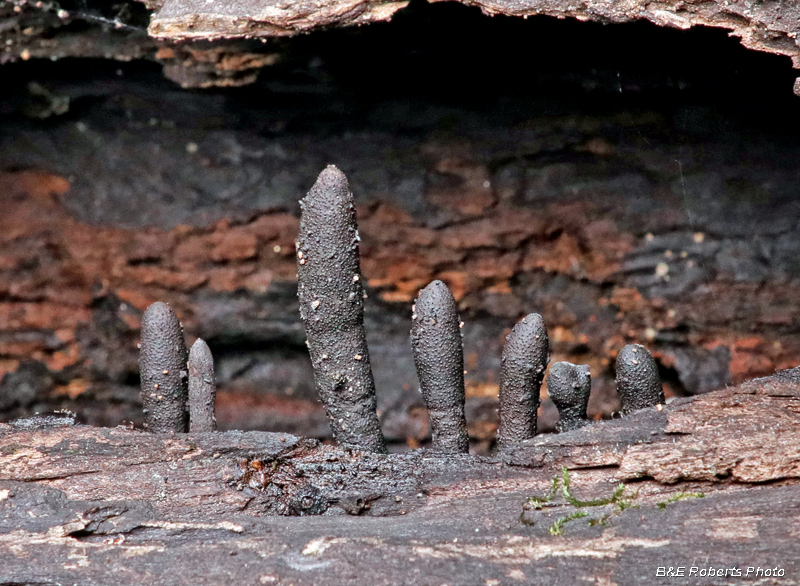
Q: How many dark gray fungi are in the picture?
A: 7